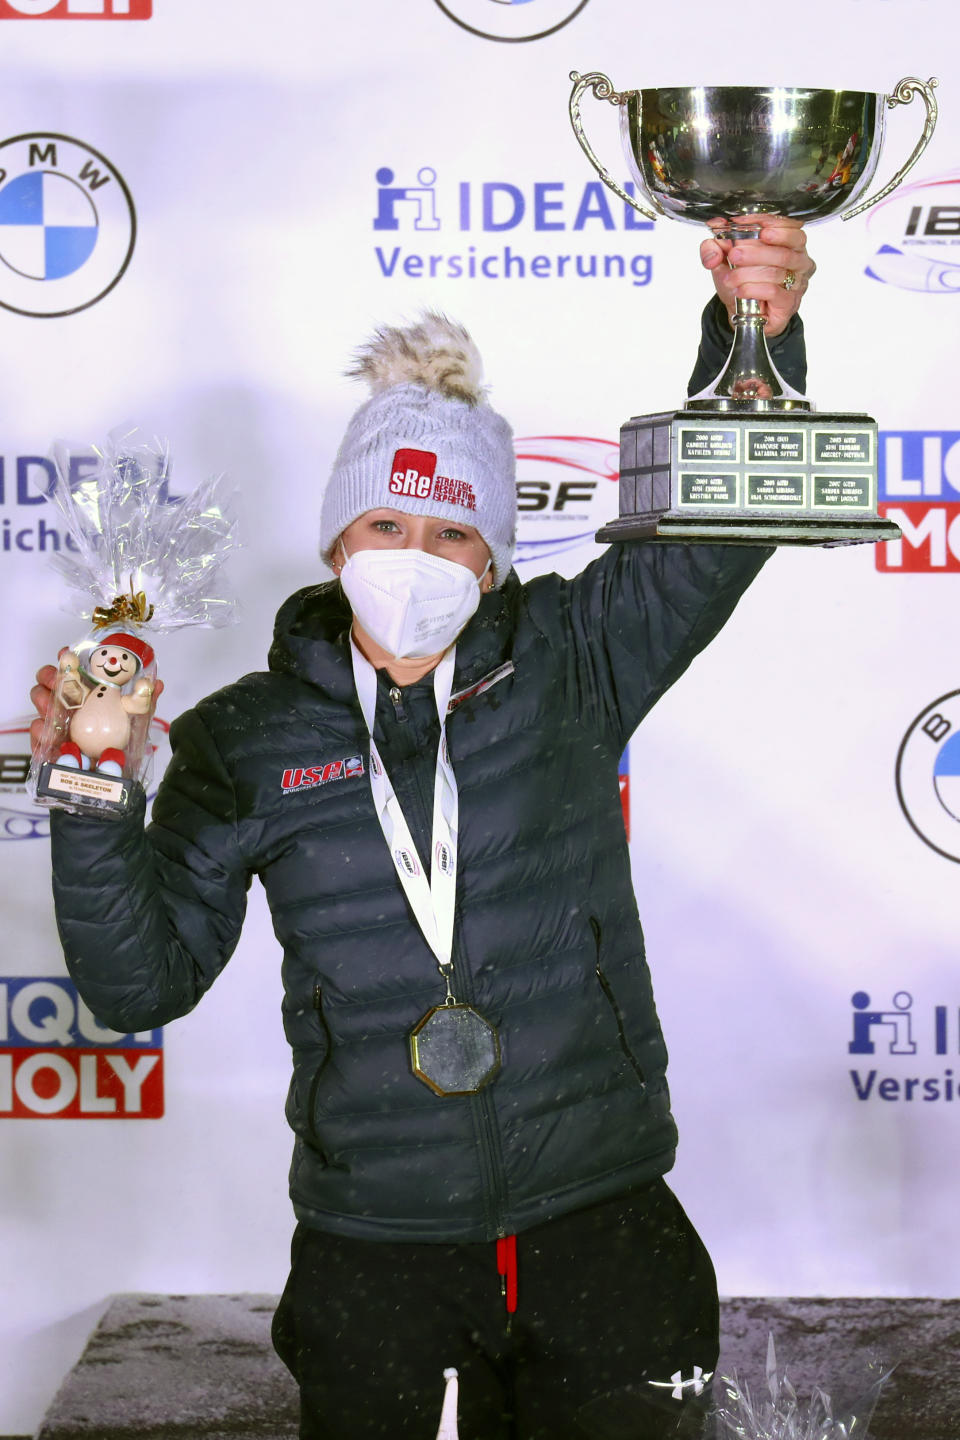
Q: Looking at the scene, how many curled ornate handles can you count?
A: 2